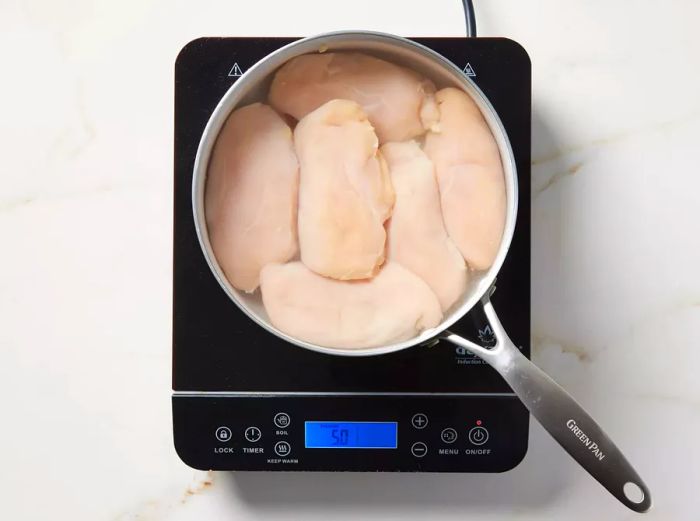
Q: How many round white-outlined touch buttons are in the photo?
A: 8